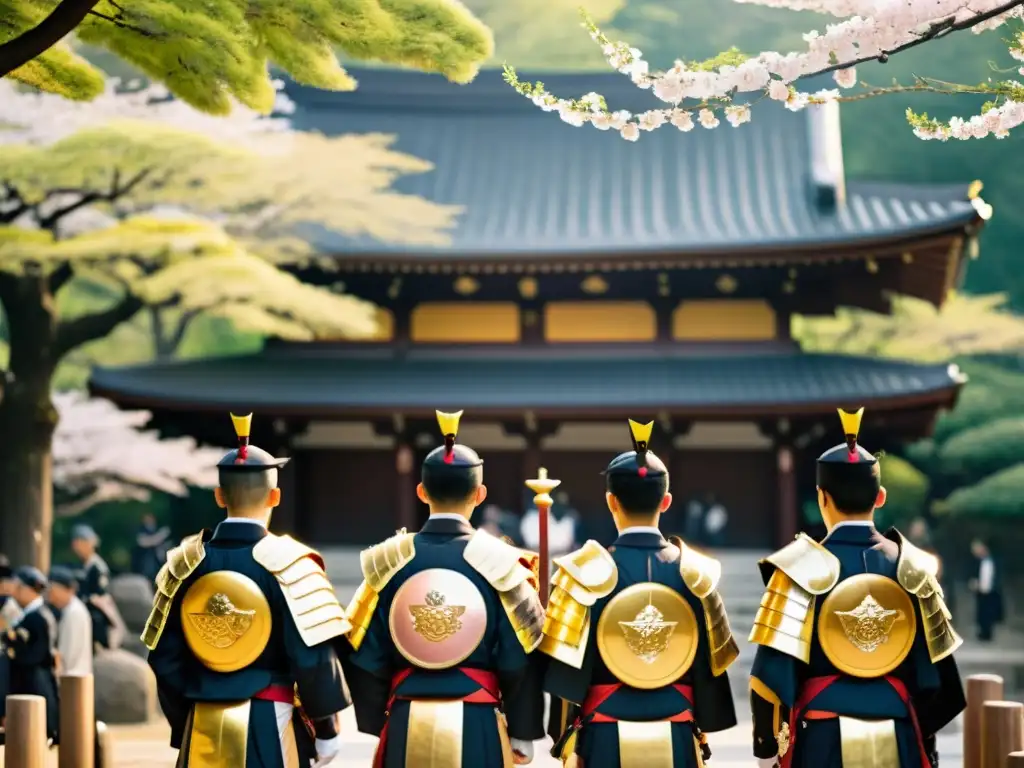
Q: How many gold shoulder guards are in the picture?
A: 8